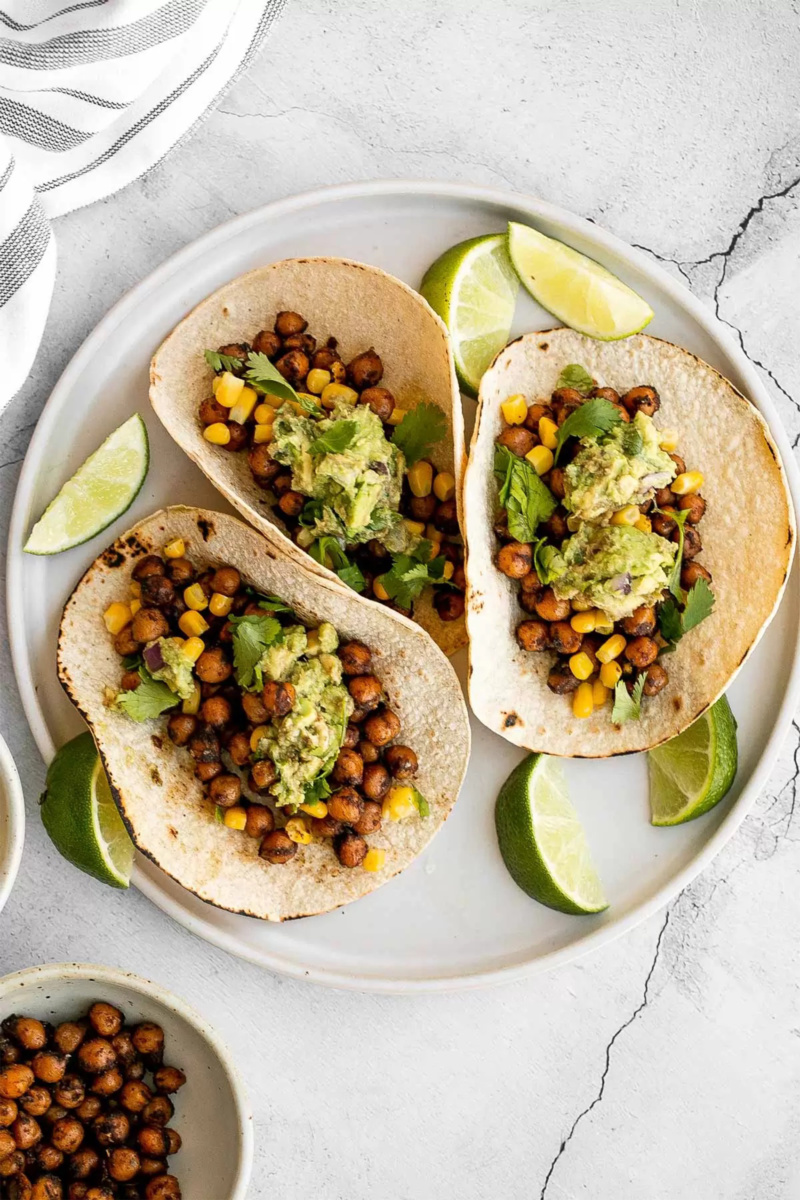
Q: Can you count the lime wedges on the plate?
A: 6